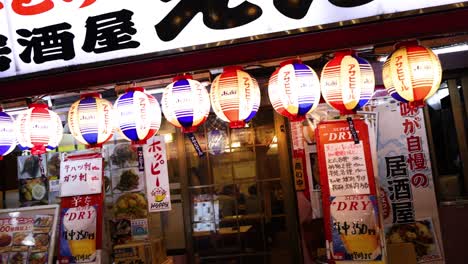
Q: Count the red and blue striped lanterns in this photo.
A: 9